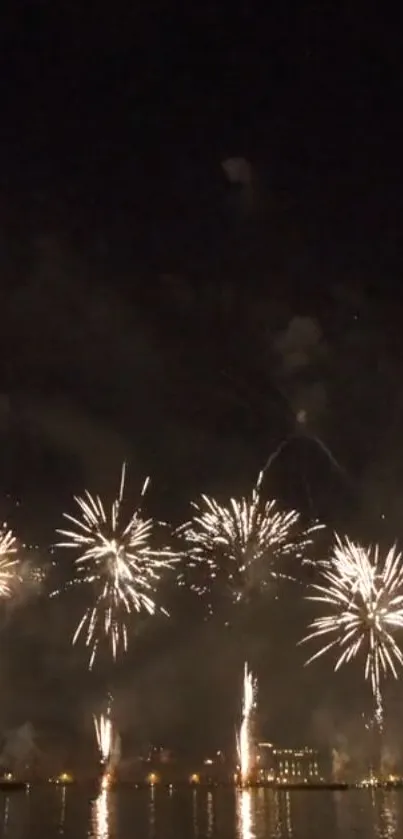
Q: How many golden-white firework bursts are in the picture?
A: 4